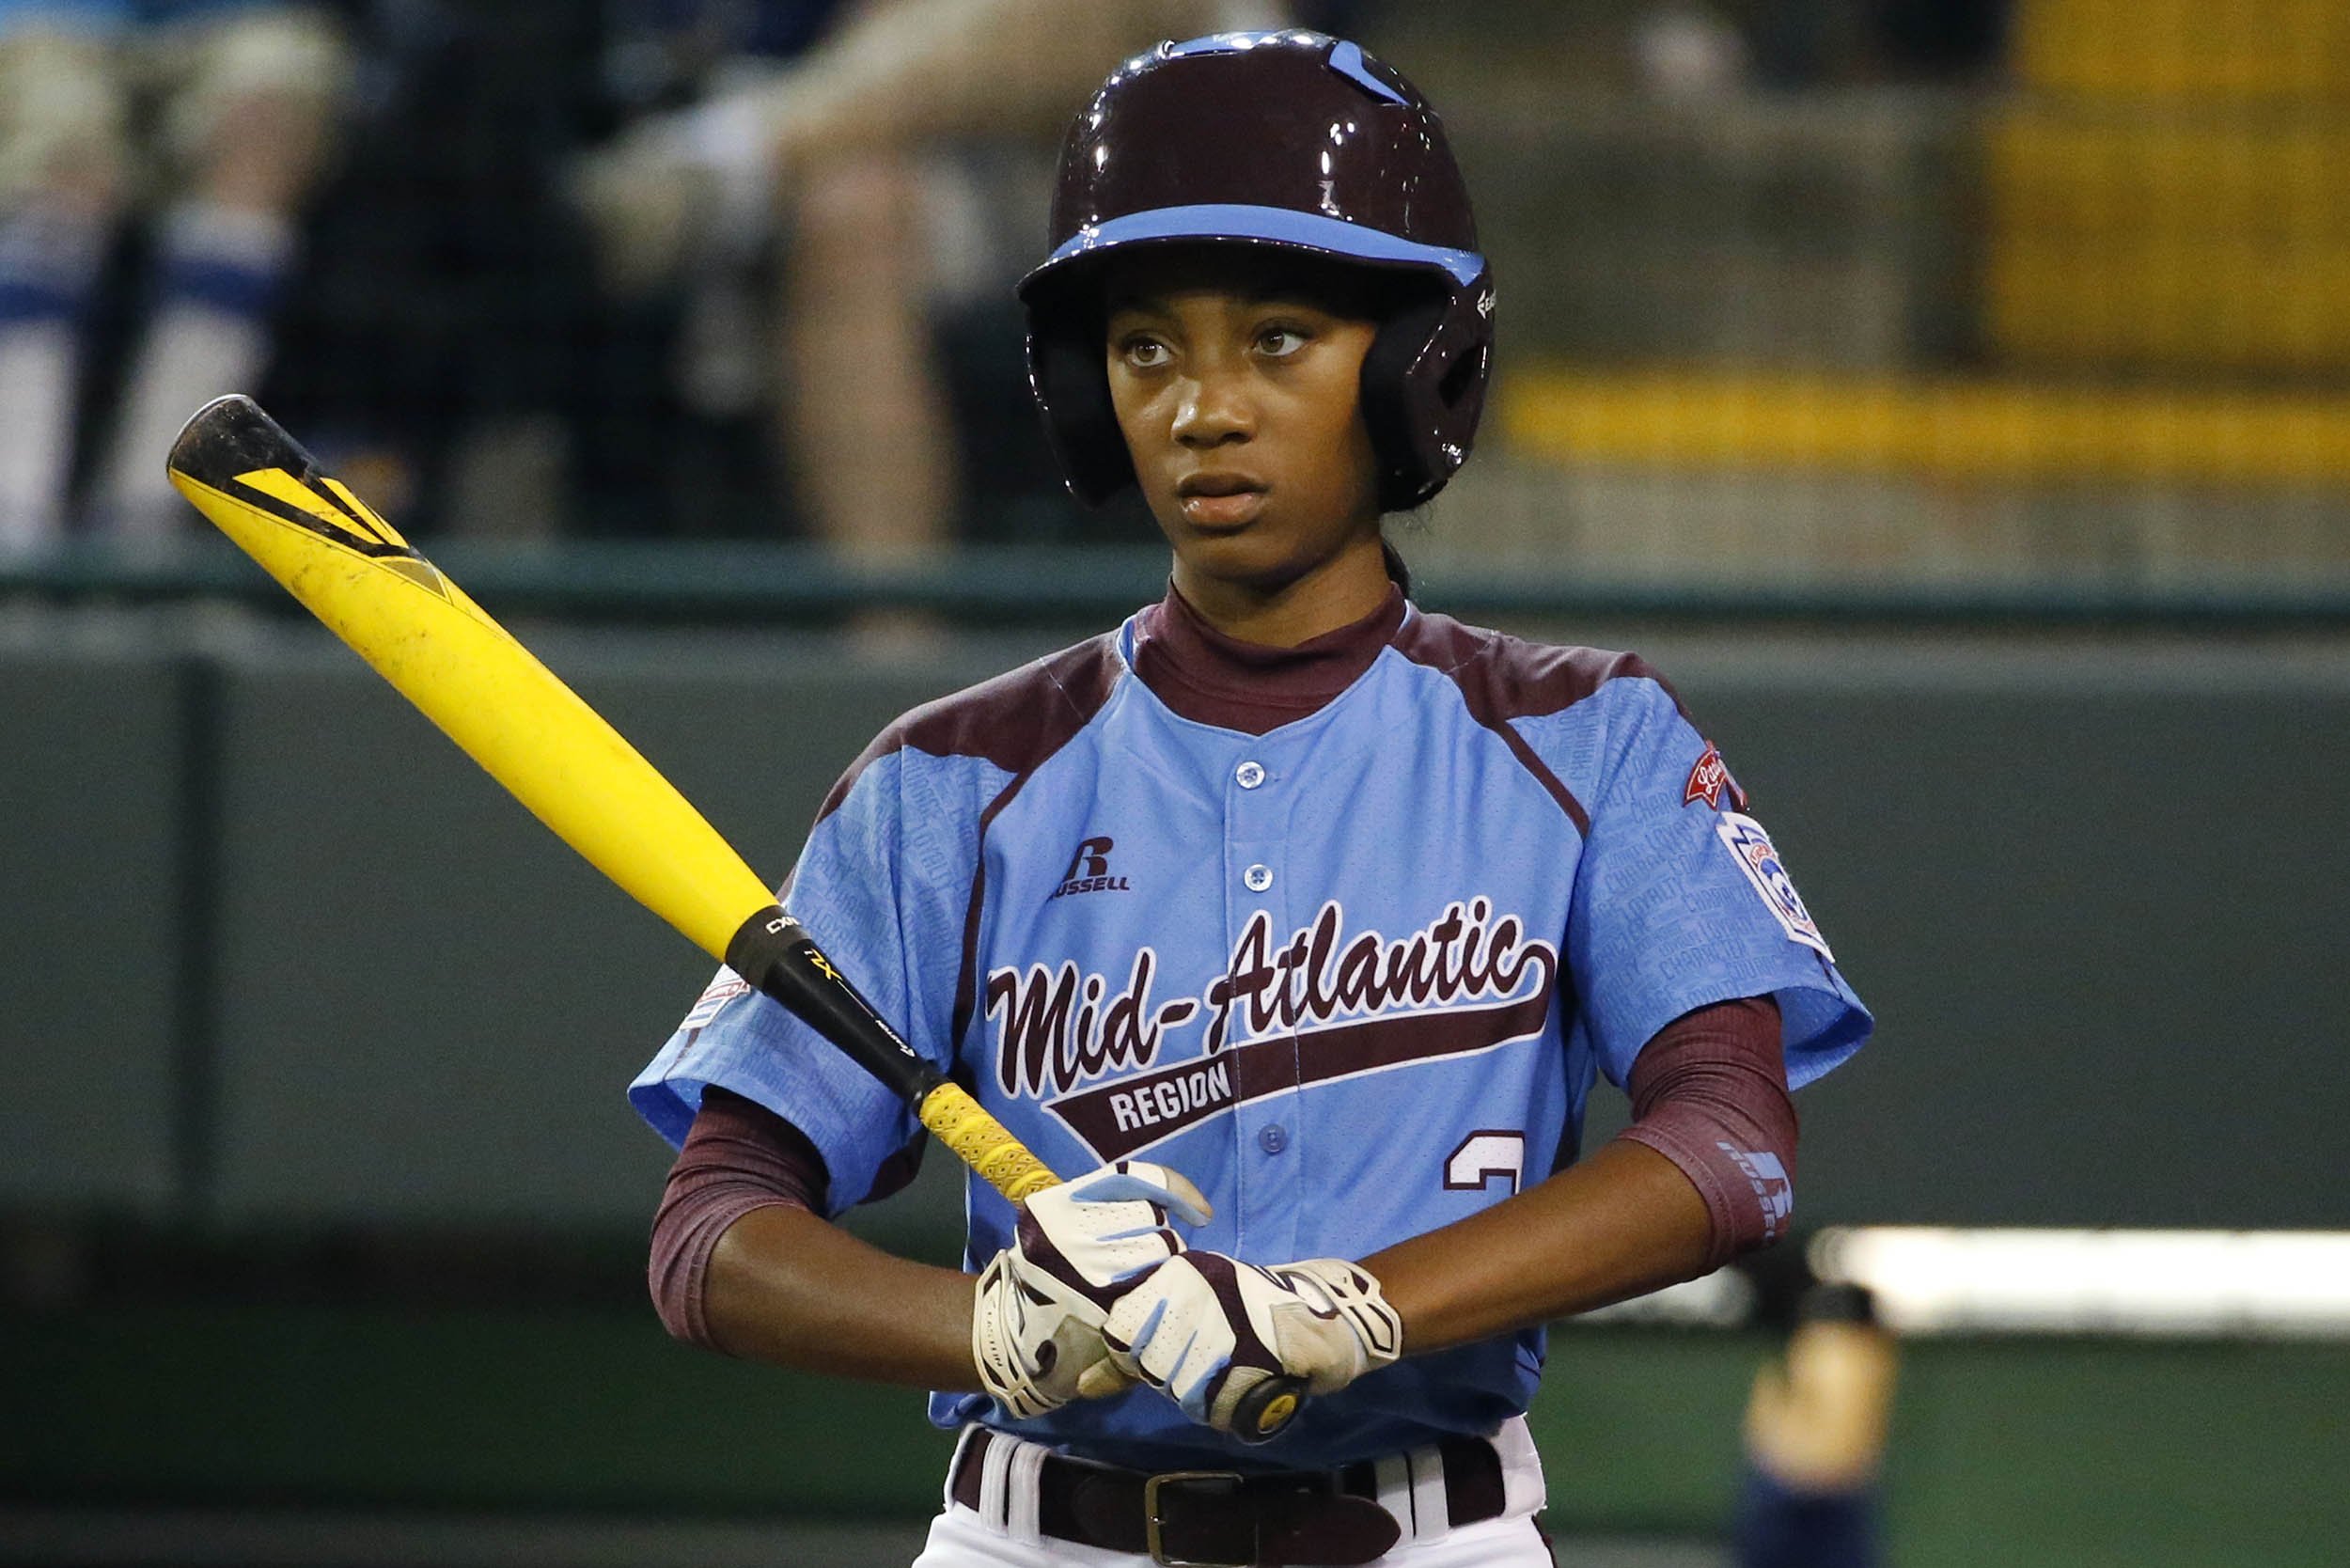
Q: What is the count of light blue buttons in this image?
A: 1